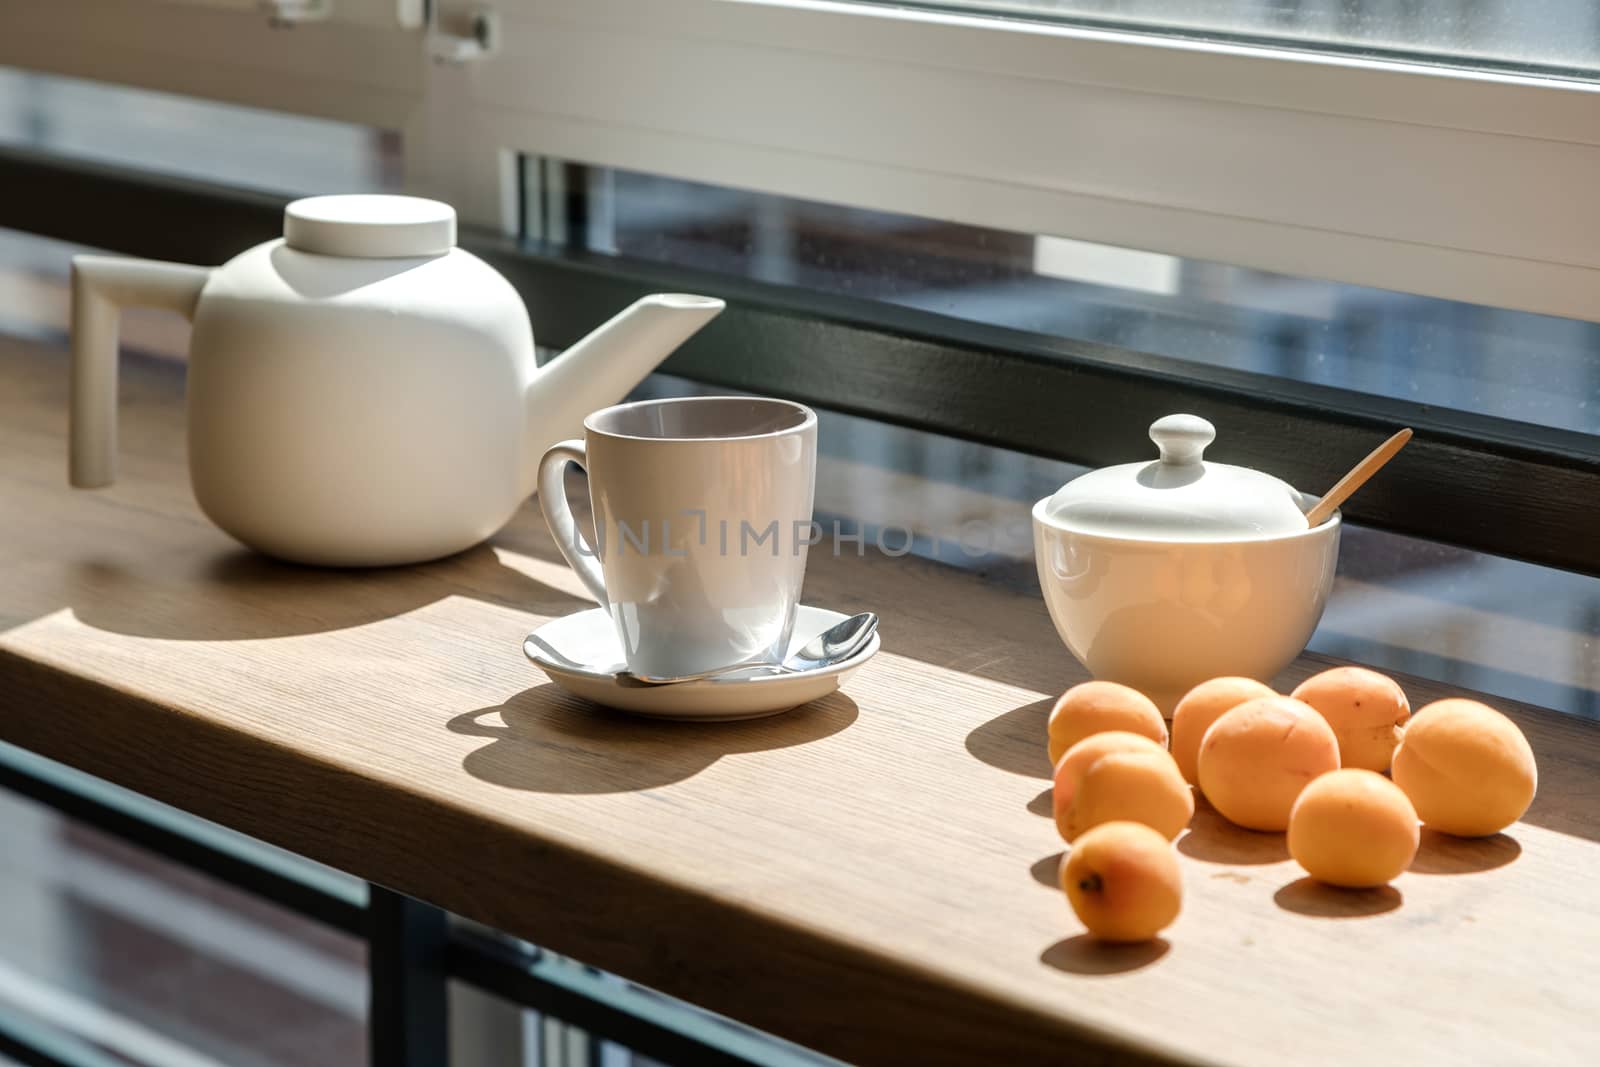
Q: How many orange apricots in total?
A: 8